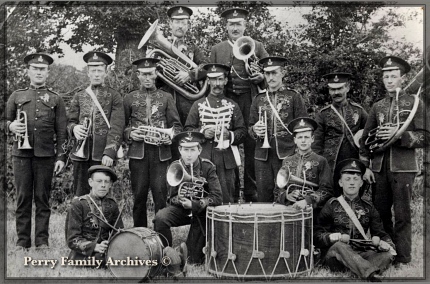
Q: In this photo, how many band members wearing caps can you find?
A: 13